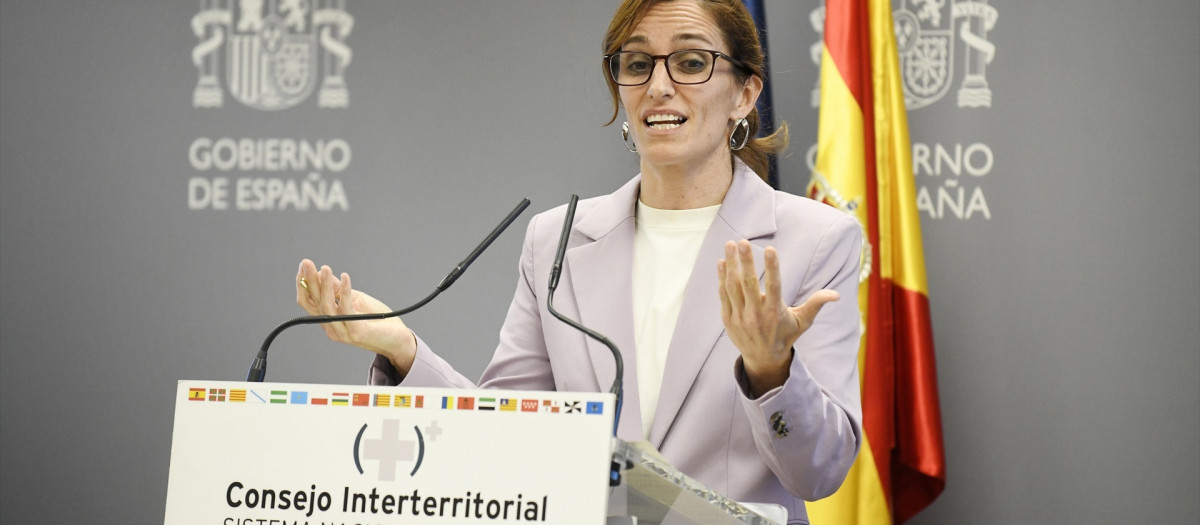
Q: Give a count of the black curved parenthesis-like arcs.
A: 2